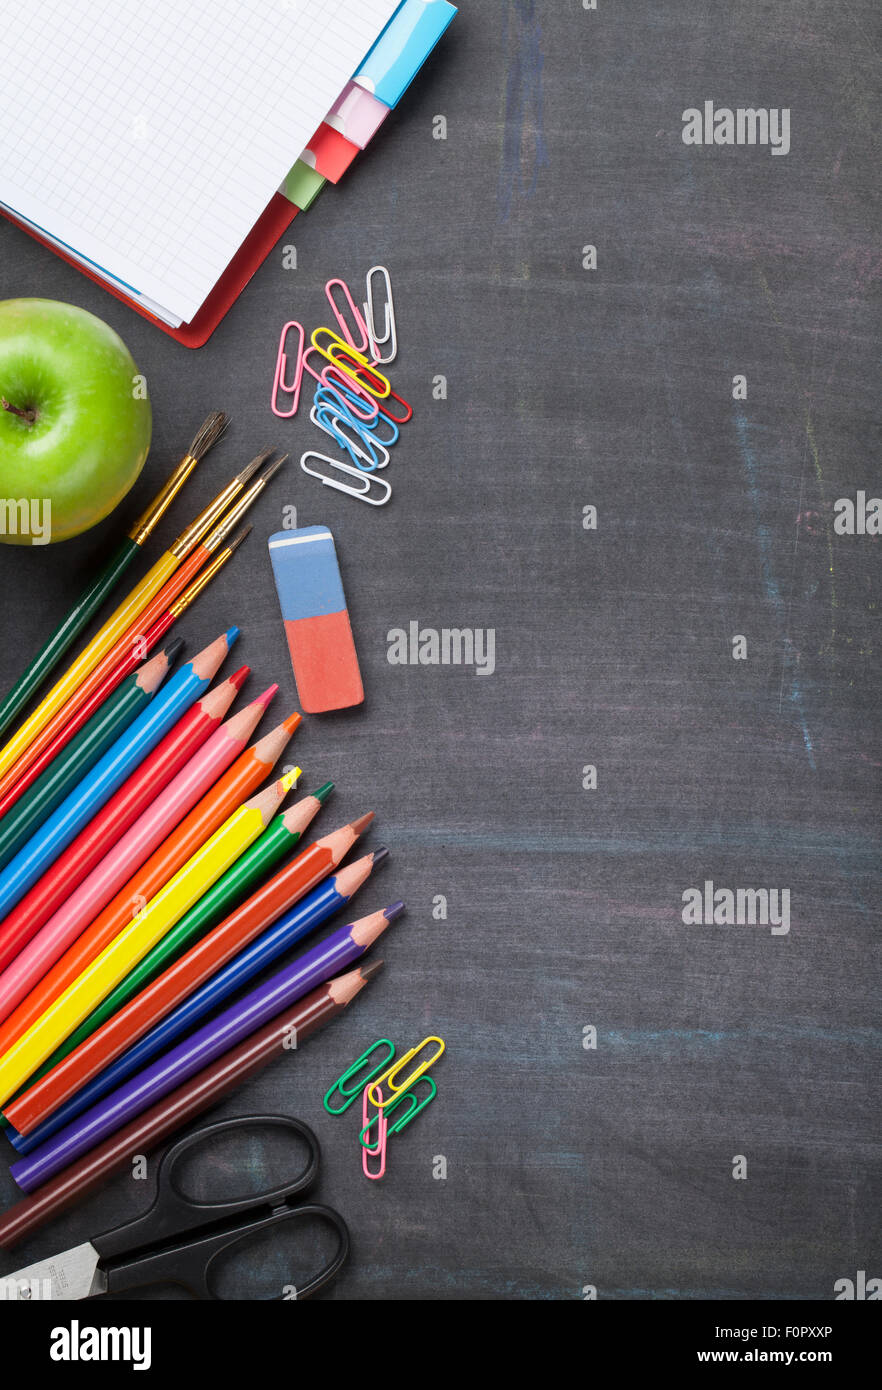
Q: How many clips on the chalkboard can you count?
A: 14